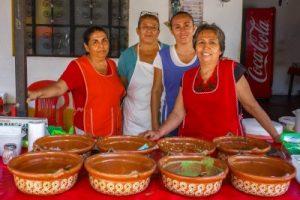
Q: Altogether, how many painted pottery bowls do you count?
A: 8